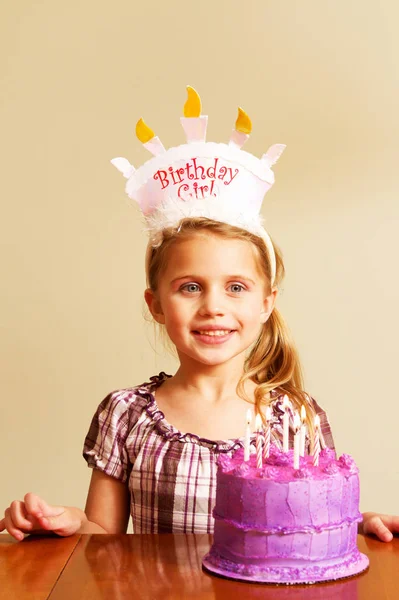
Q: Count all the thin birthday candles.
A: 7